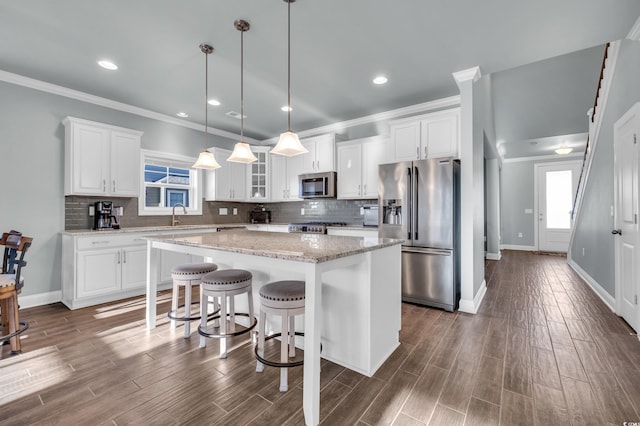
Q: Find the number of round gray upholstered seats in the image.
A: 3